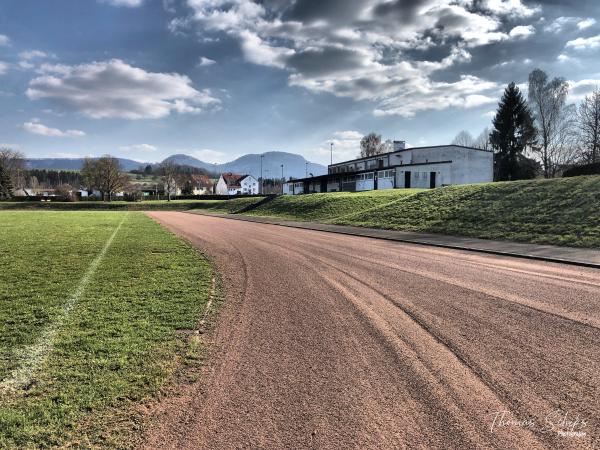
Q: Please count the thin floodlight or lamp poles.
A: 4